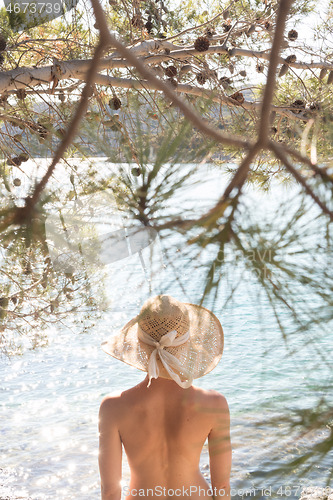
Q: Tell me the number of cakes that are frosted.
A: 0